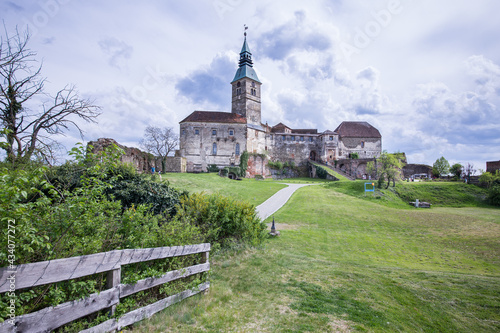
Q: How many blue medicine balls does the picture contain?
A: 0